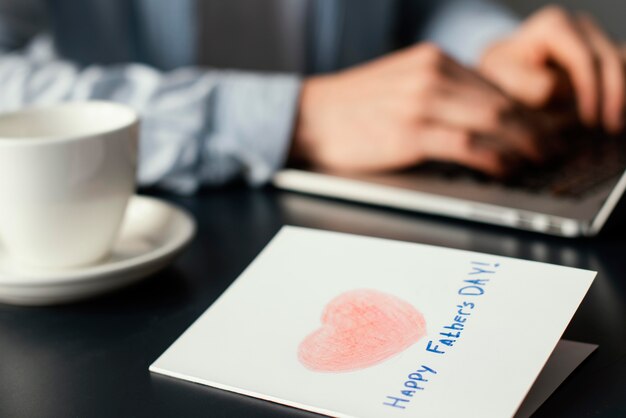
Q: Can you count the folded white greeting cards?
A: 1